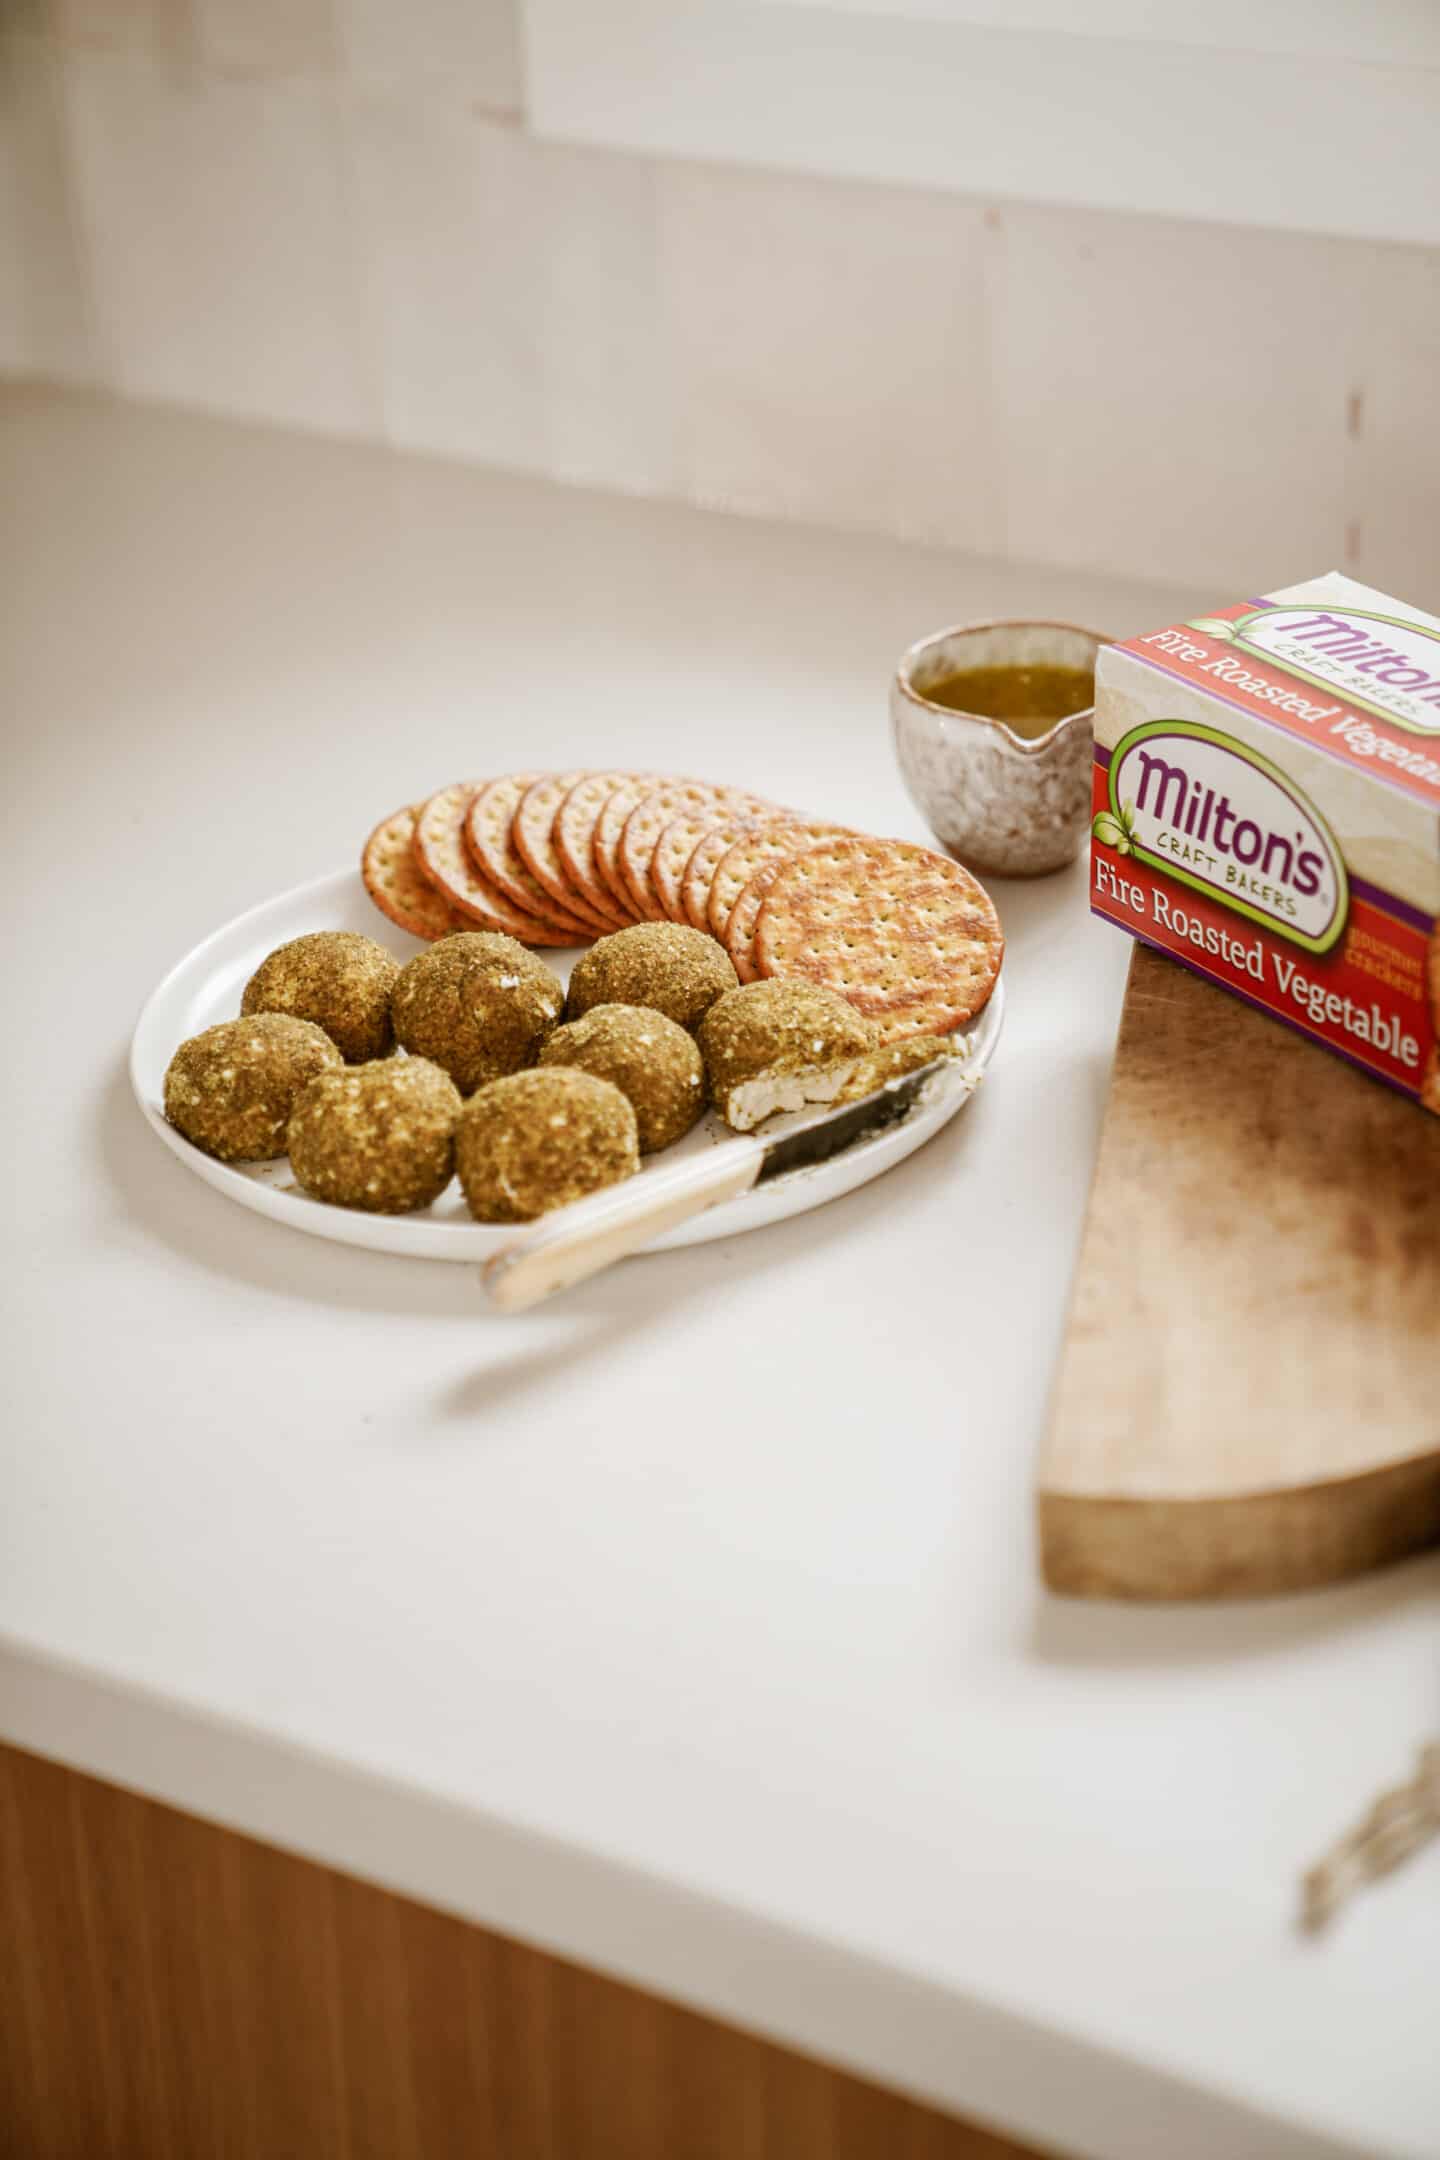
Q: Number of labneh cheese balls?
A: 8